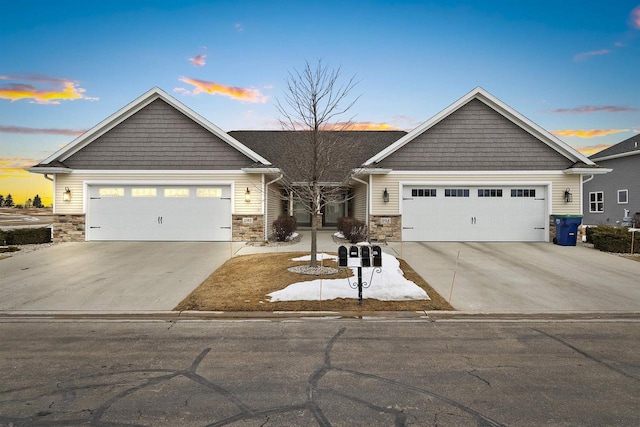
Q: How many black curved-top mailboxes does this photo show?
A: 4